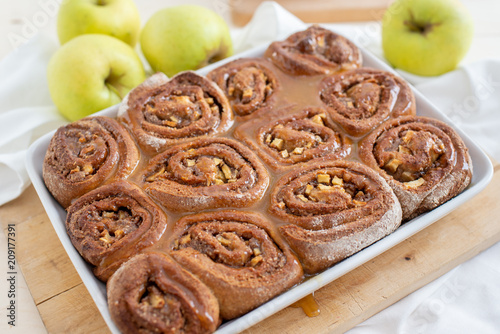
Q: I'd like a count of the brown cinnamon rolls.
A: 12